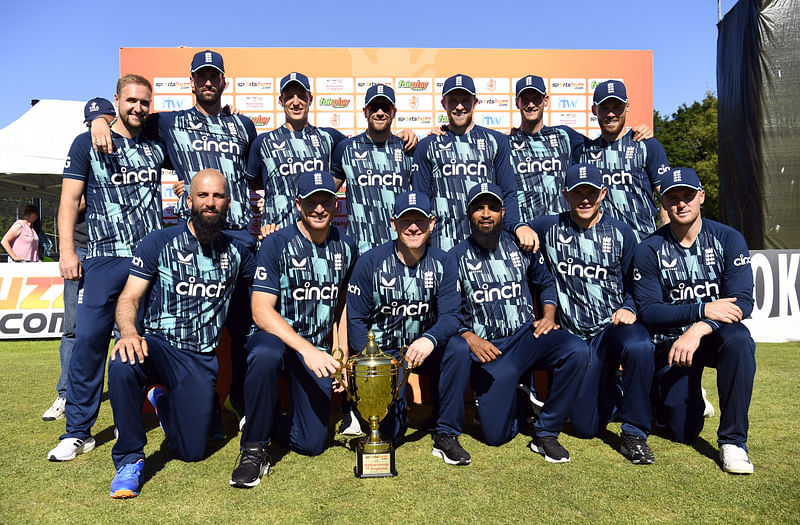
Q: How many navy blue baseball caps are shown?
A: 12